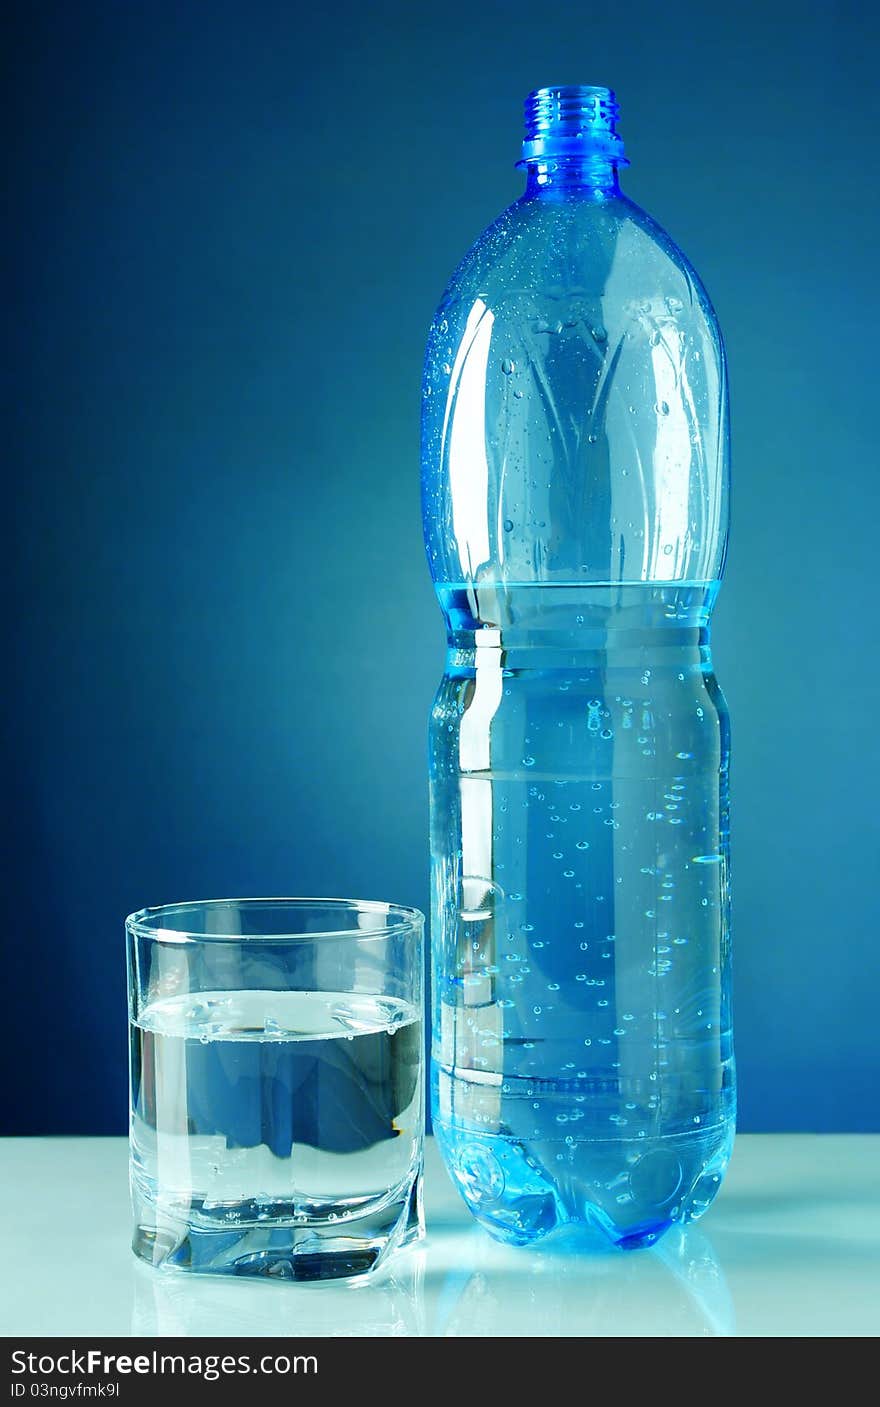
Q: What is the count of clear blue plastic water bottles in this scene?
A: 1